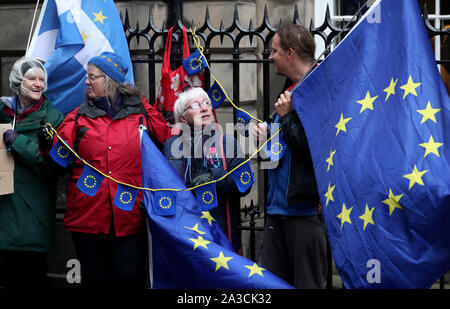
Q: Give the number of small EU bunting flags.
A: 10